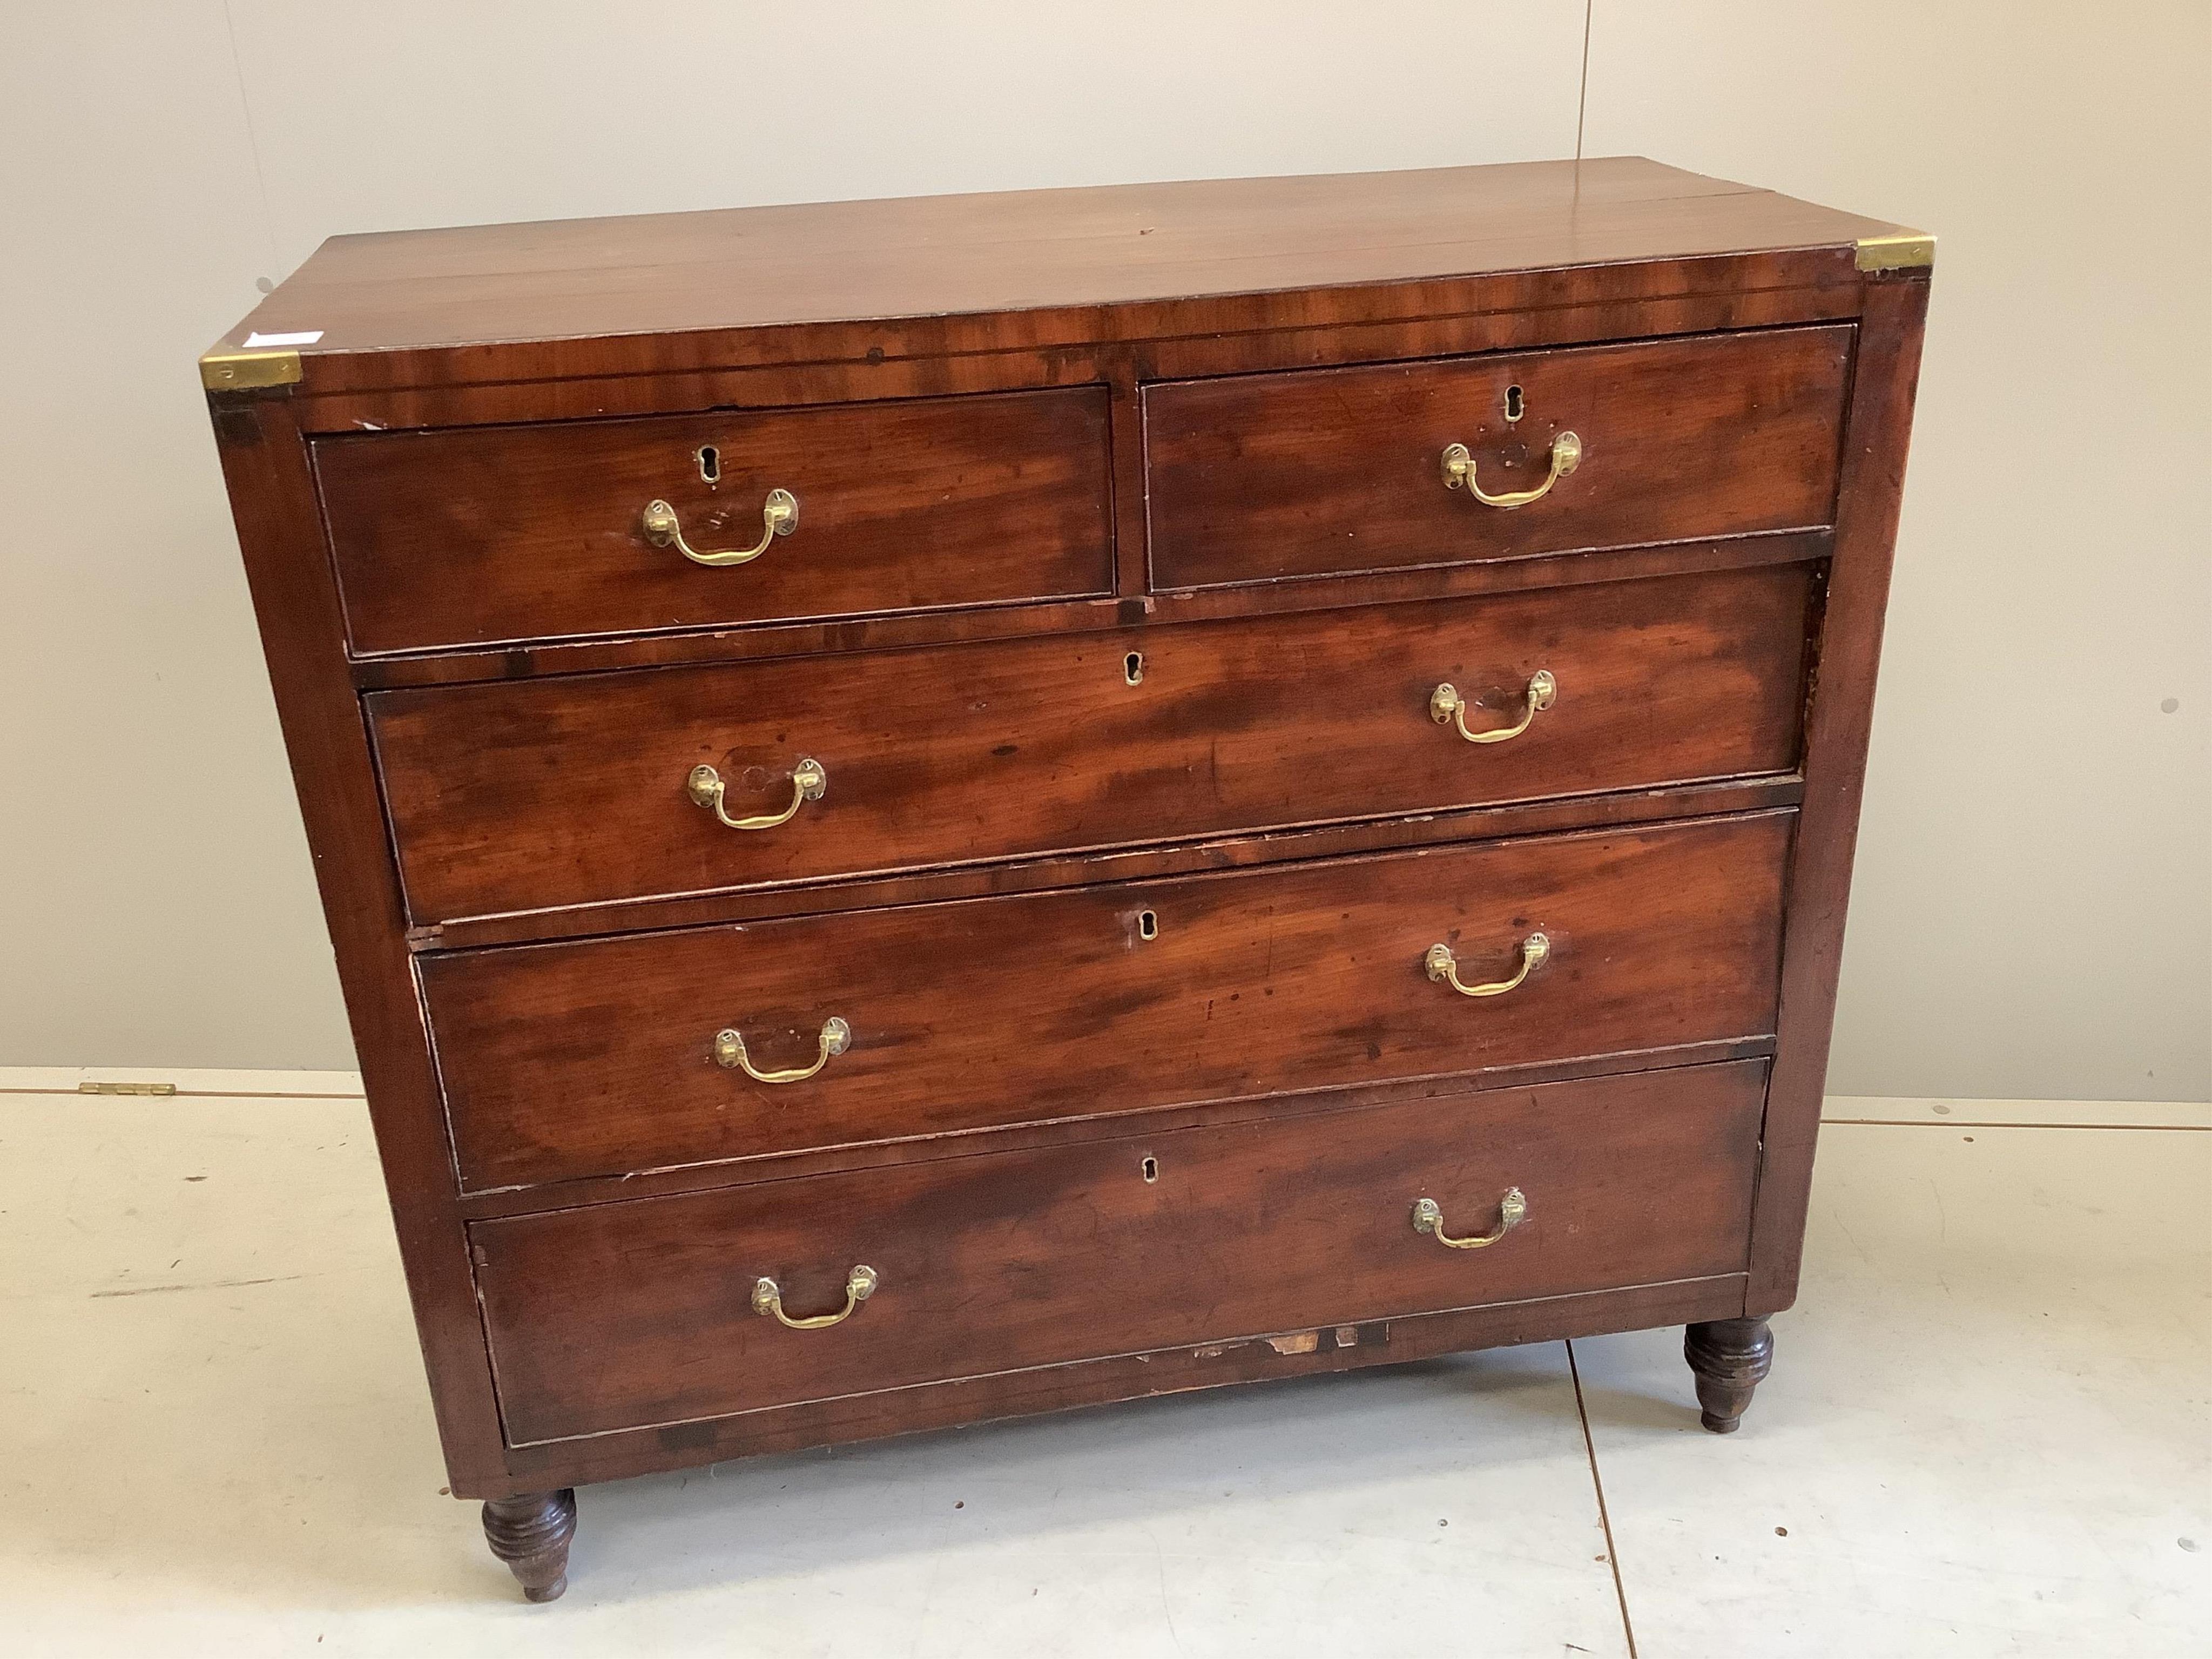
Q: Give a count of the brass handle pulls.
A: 8